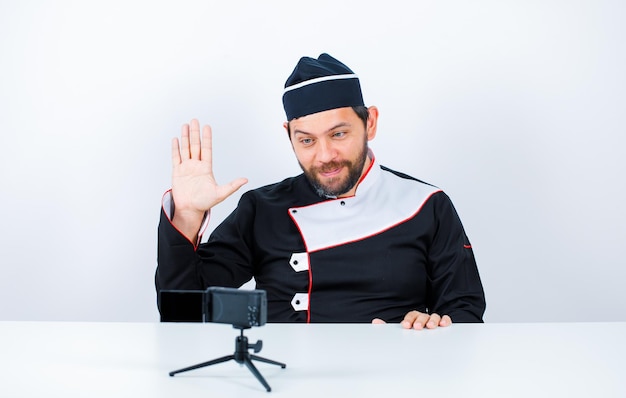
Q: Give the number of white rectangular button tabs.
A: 2